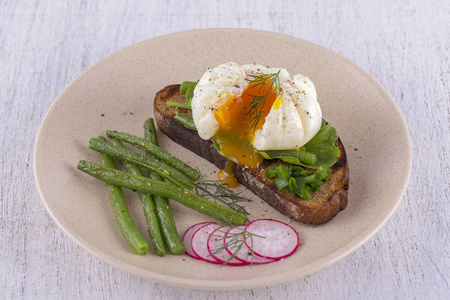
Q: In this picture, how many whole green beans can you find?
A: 6